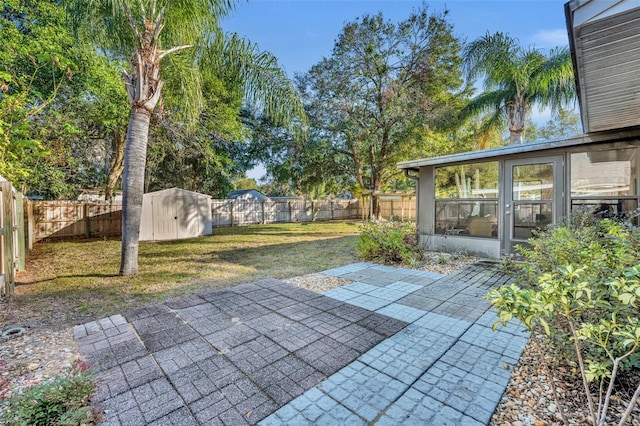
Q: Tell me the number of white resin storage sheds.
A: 1